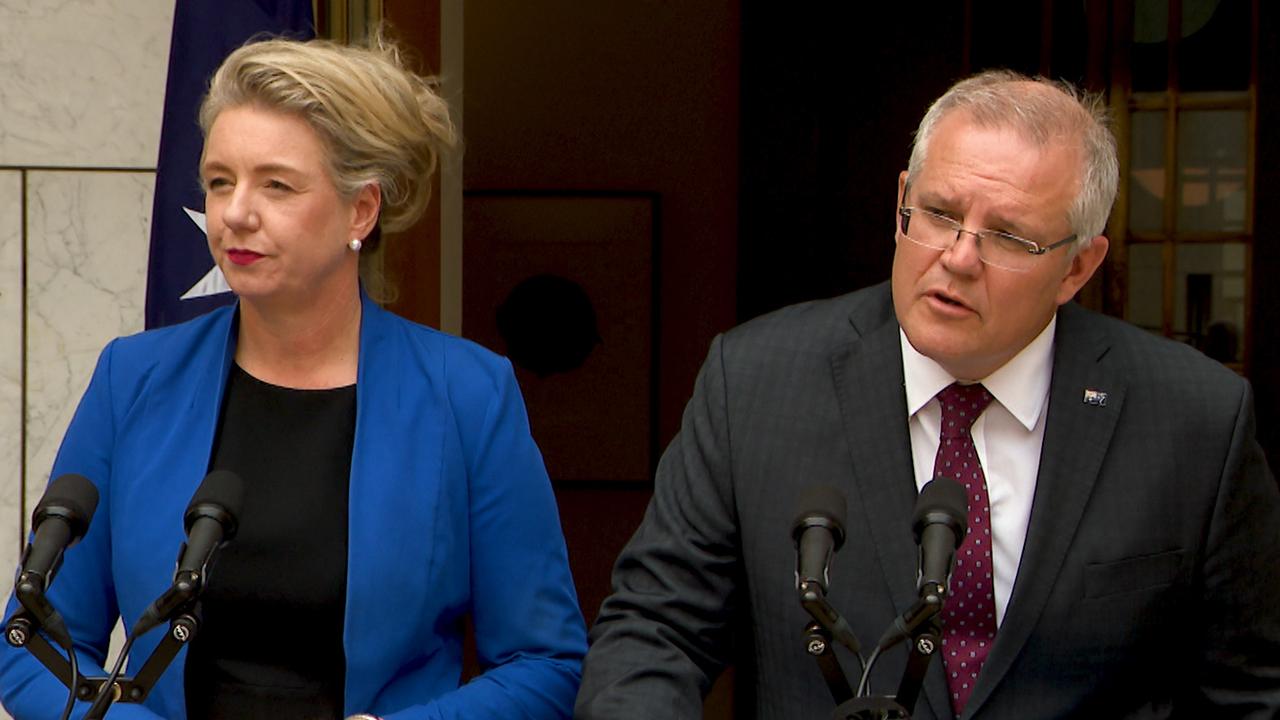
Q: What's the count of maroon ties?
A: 1